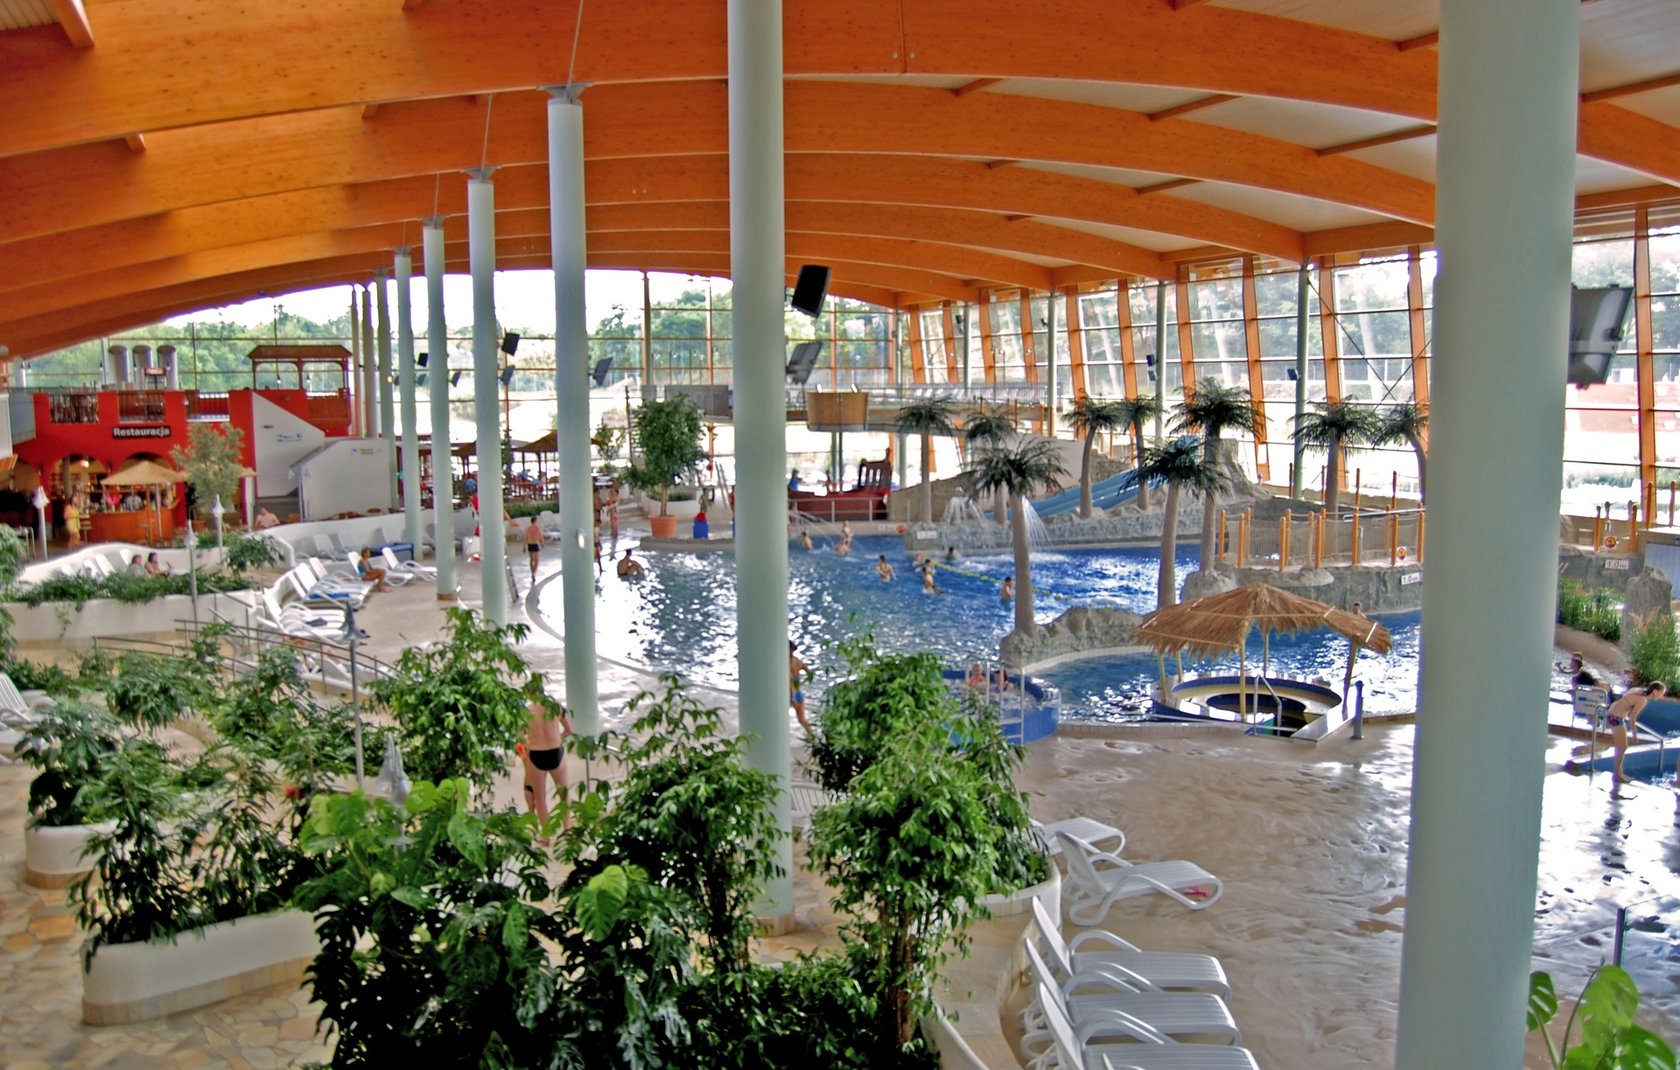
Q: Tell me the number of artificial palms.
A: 9